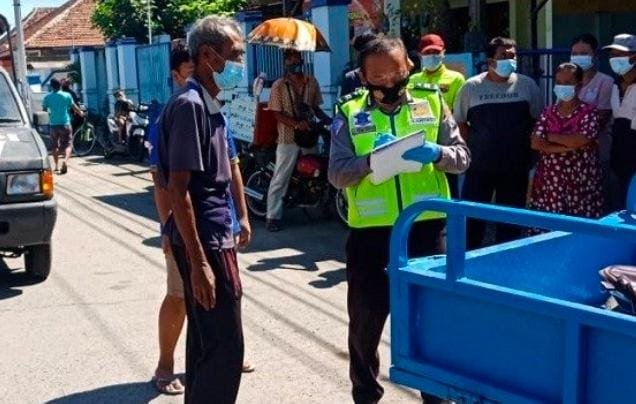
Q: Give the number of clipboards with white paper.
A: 1